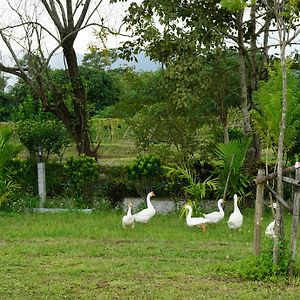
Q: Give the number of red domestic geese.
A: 0